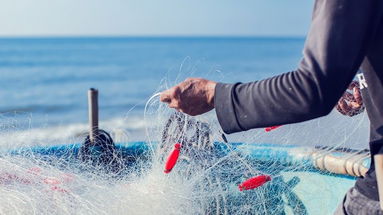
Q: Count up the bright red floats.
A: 3